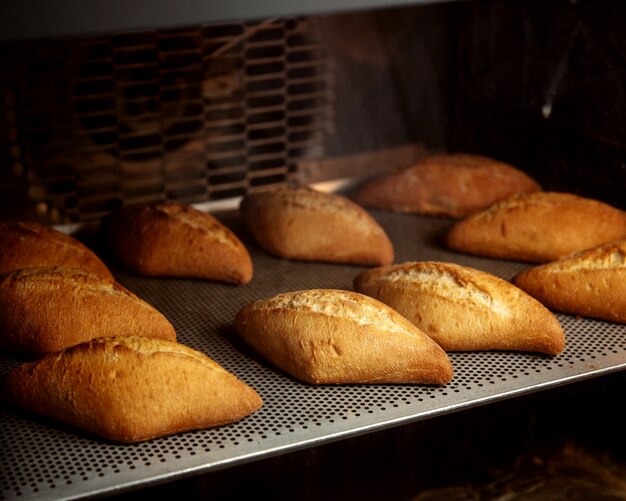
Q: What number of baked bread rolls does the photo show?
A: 10